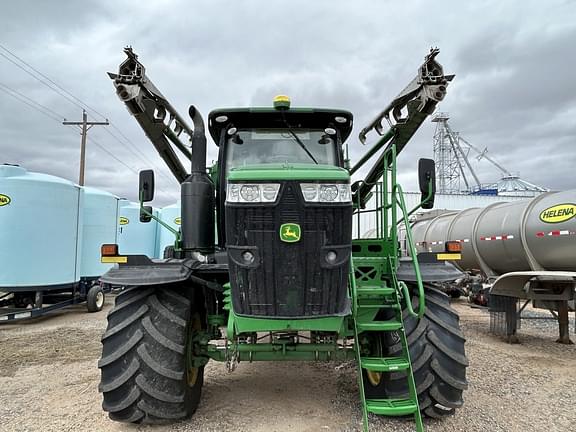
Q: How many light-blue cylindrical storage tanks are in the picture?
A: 4